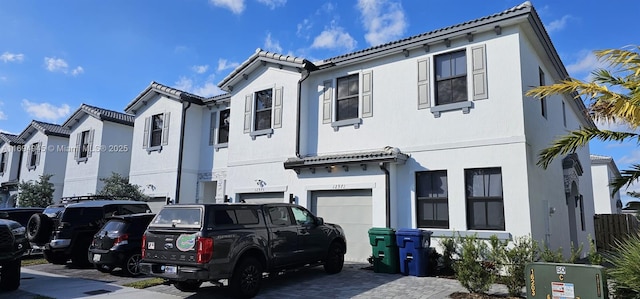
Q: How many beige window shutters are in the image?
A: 14